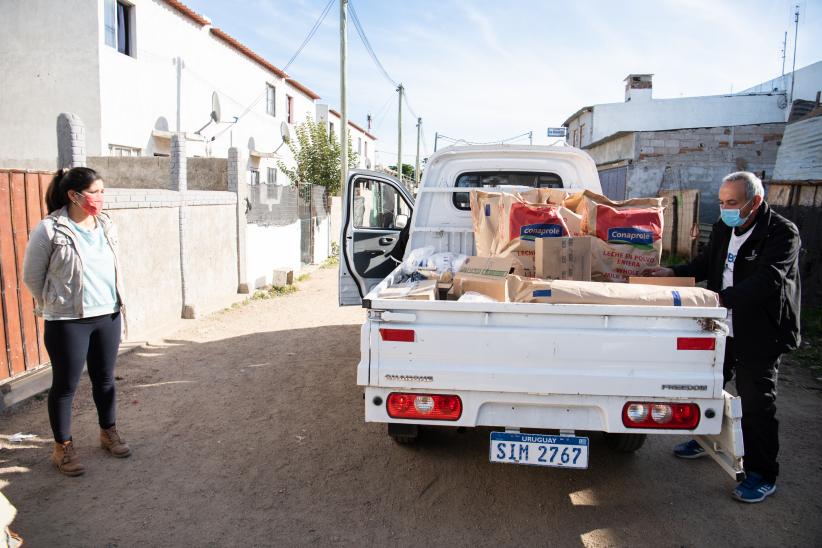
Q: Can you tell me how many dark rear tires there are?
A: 2